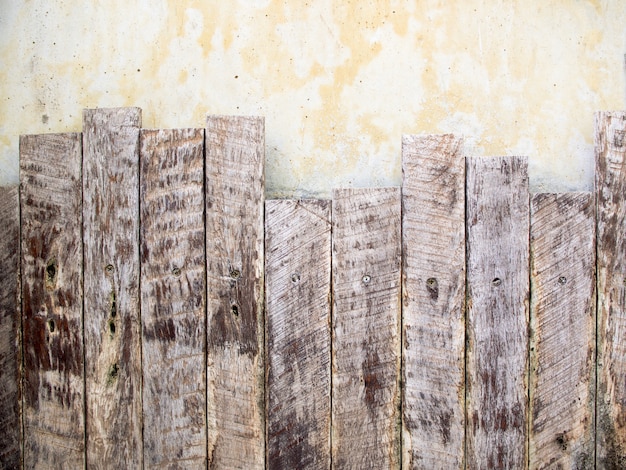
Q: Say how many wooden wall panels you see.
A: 11